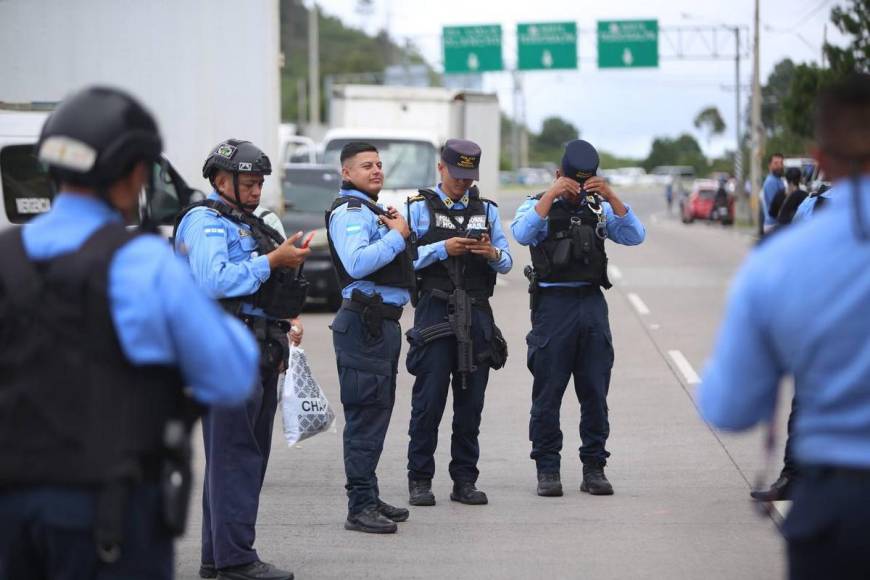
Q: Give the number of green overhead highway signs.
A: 3